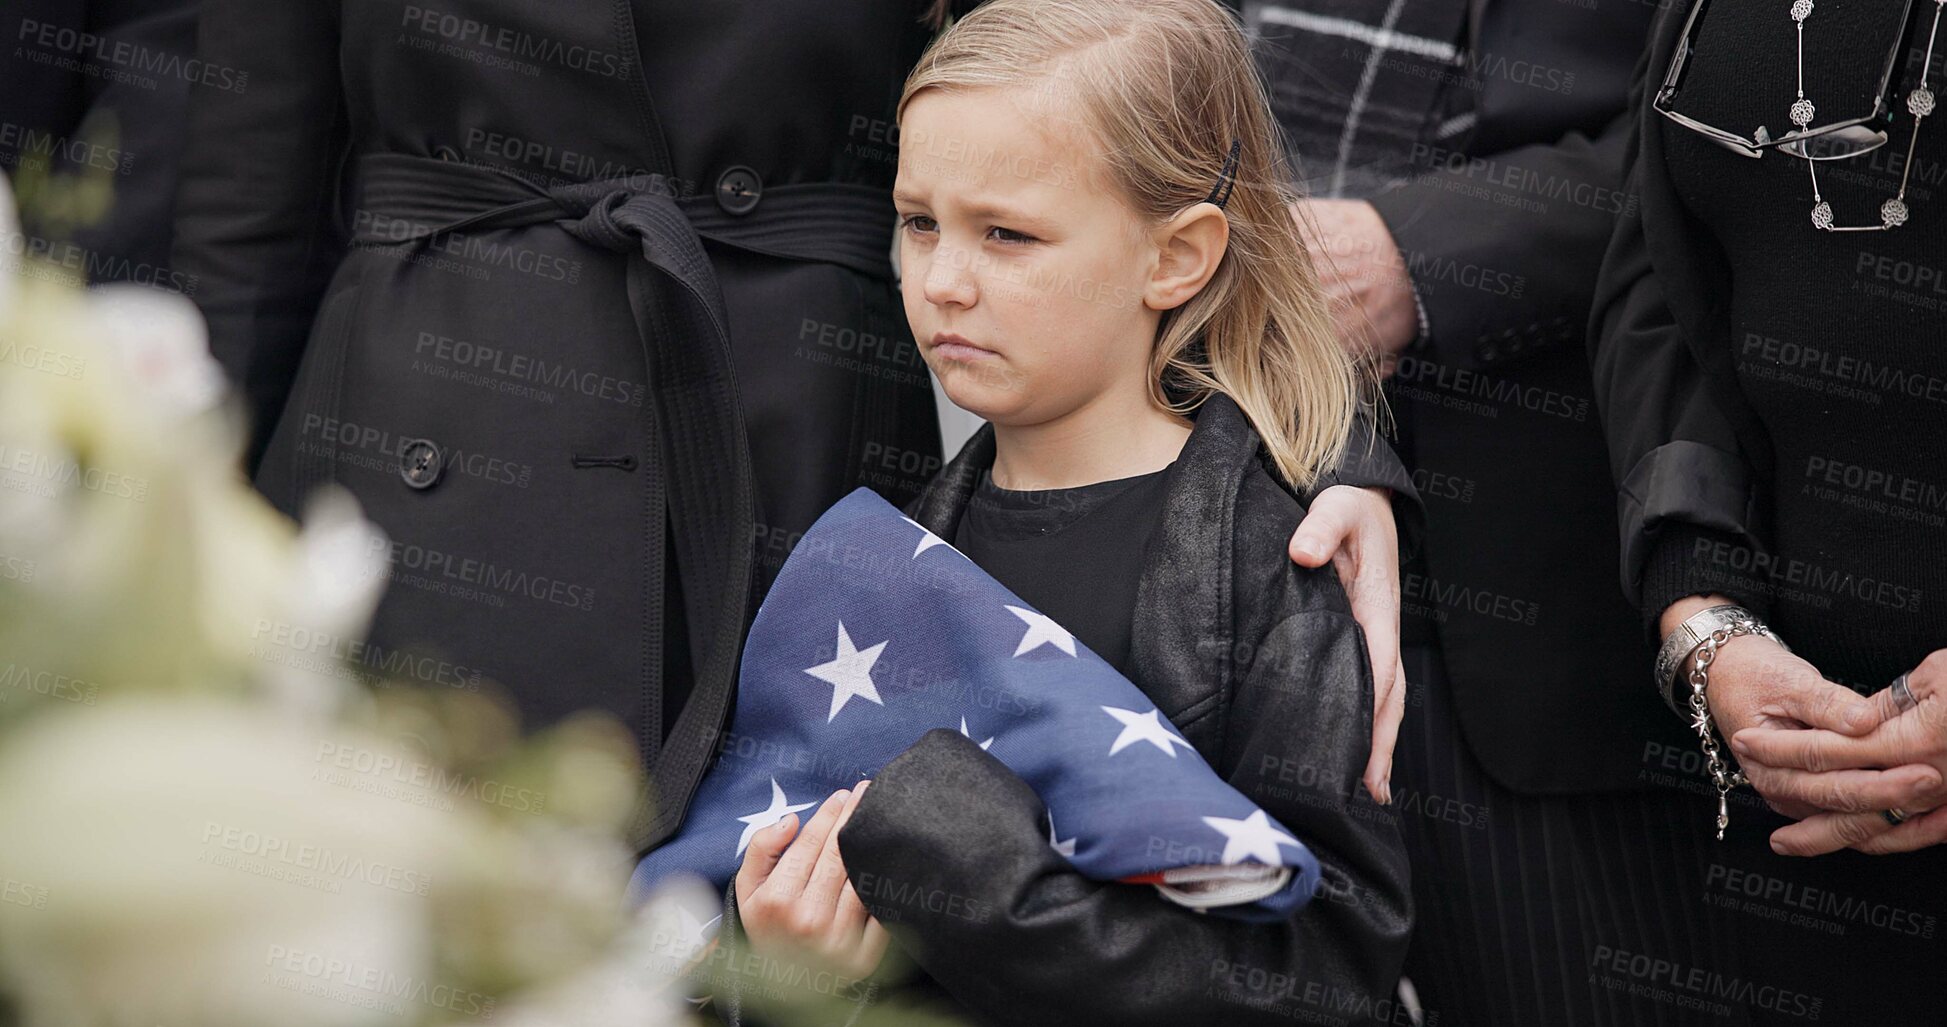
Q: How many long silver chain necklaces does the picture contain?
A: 1